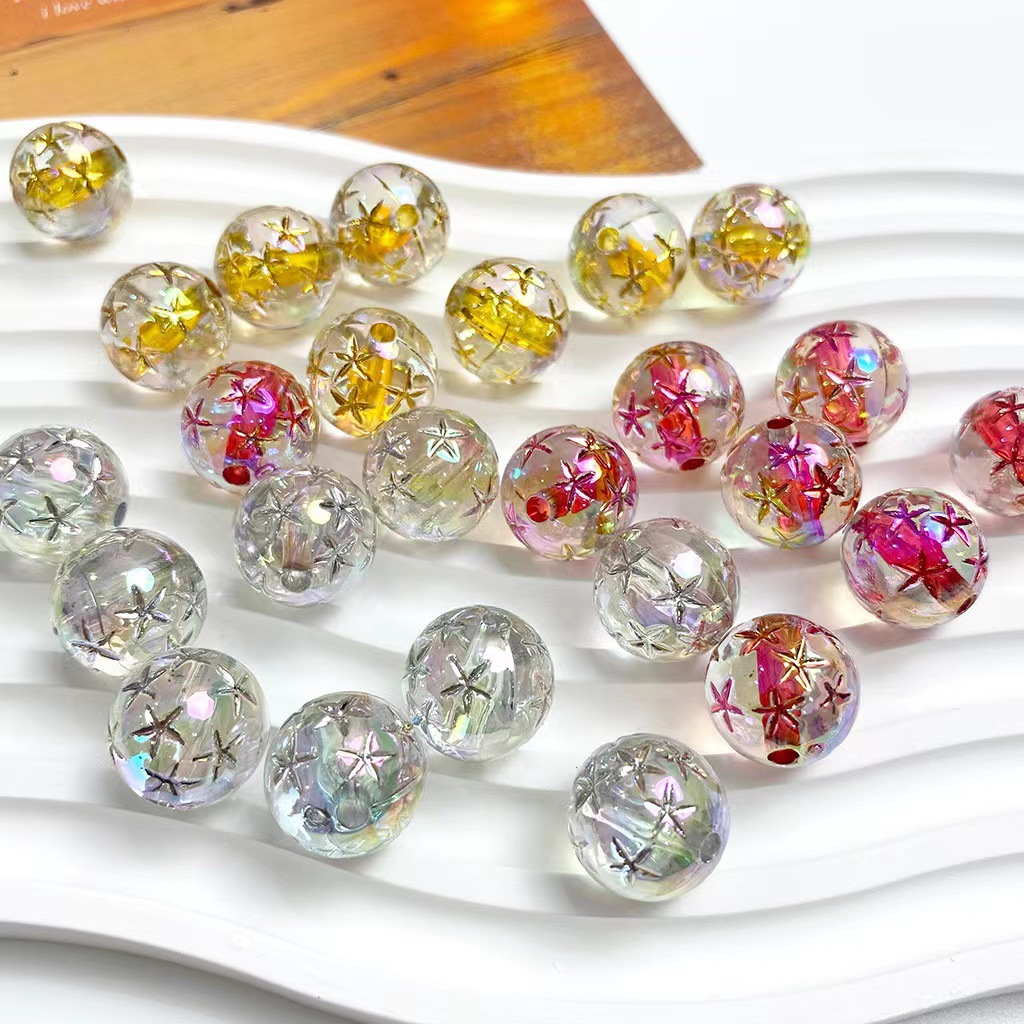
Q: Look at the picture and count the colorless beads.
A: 9